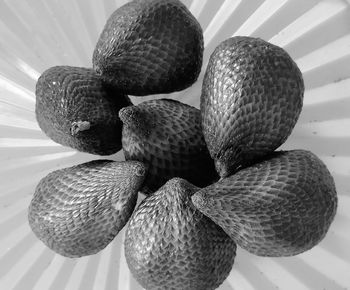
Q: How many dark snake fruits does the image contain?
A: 7